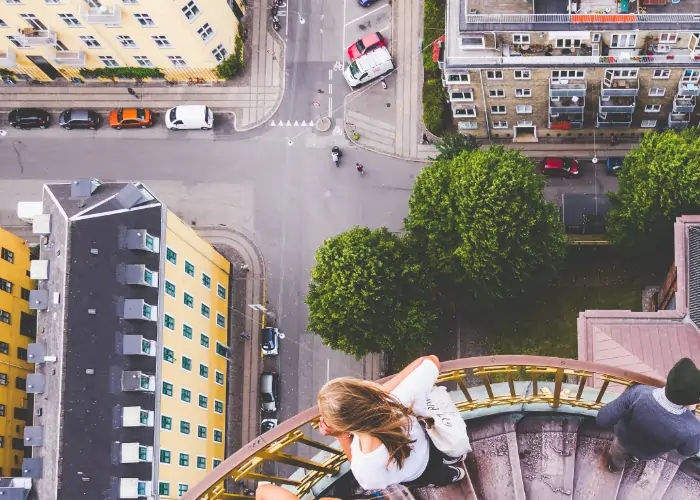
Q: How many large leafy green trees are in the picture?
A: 3